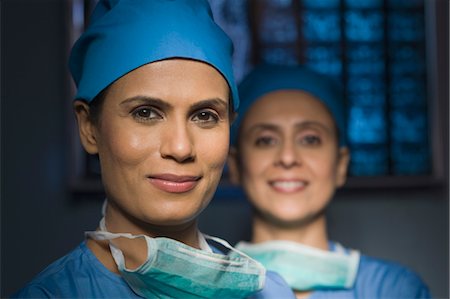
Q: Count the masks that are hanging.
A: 2